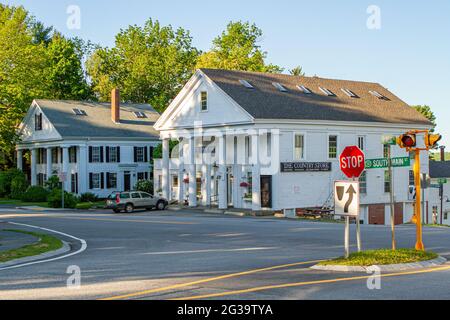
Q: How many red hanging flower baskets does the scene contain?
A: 2